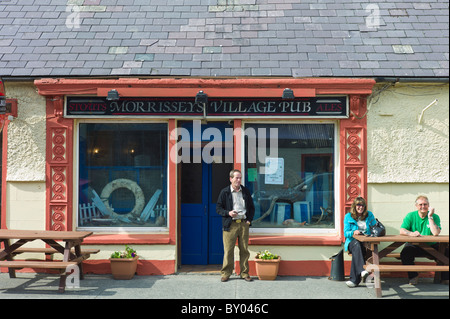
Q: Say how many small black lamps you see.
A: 3